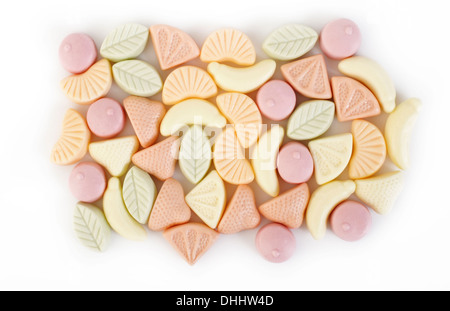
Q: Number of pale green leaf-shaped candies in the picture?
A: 7